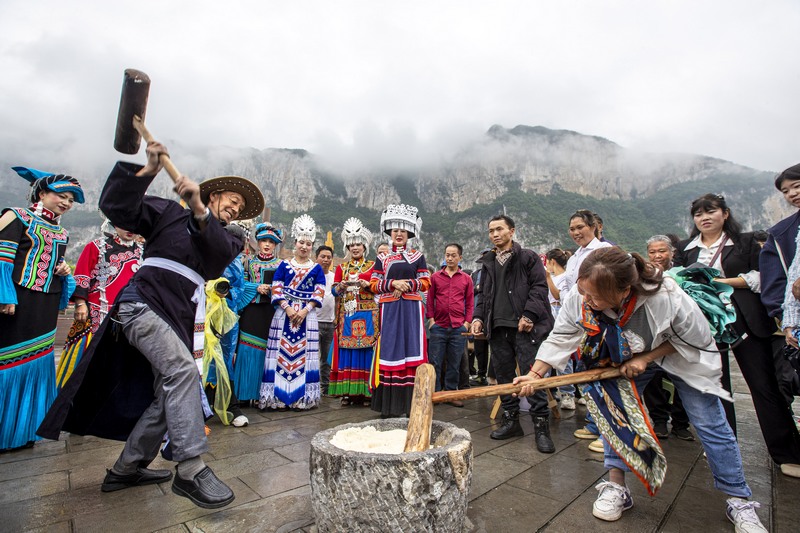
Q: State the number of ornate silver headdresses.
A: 3